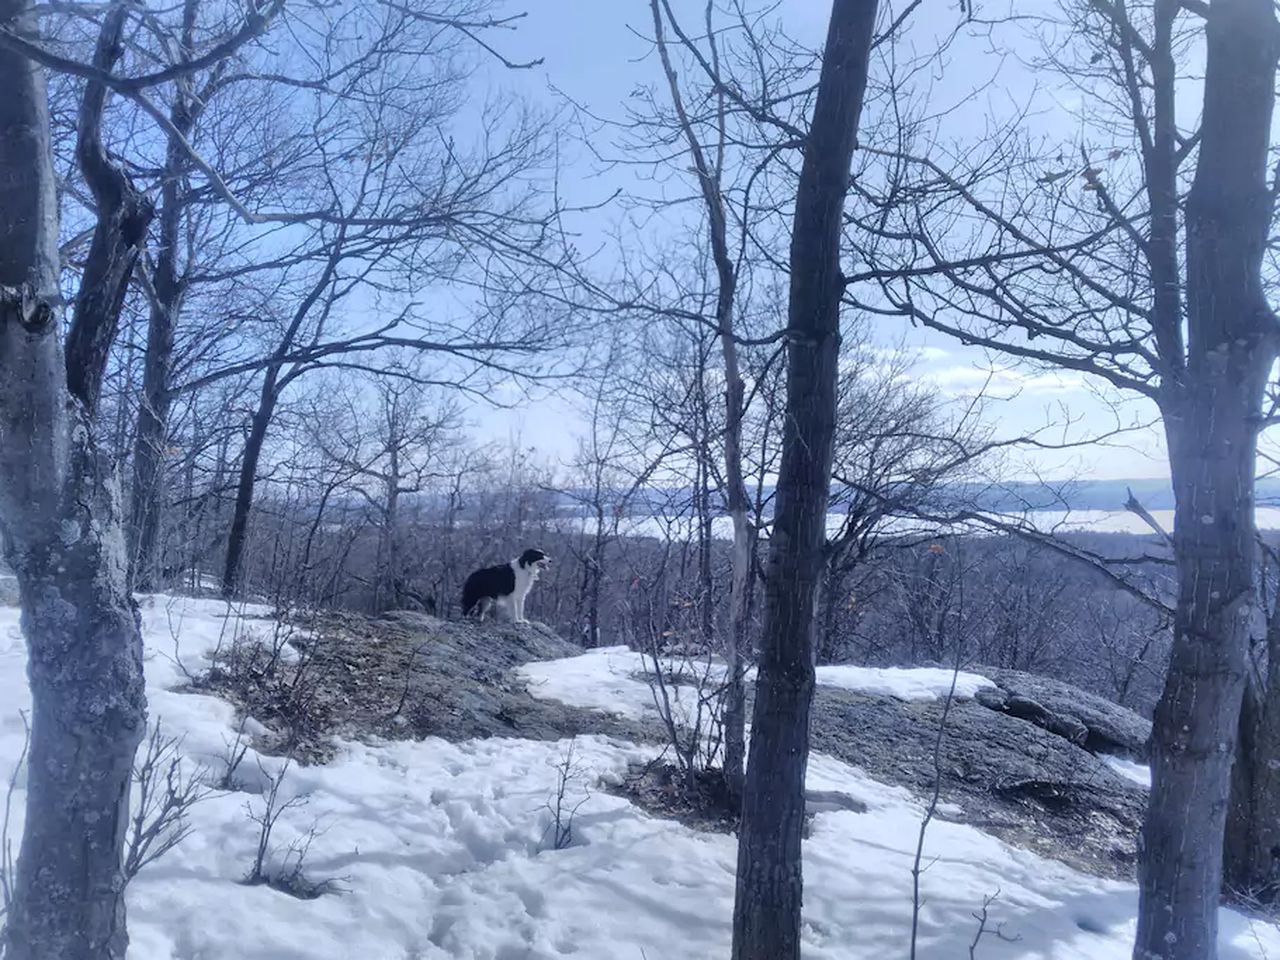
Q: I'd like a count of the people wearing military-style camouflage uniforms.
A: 0